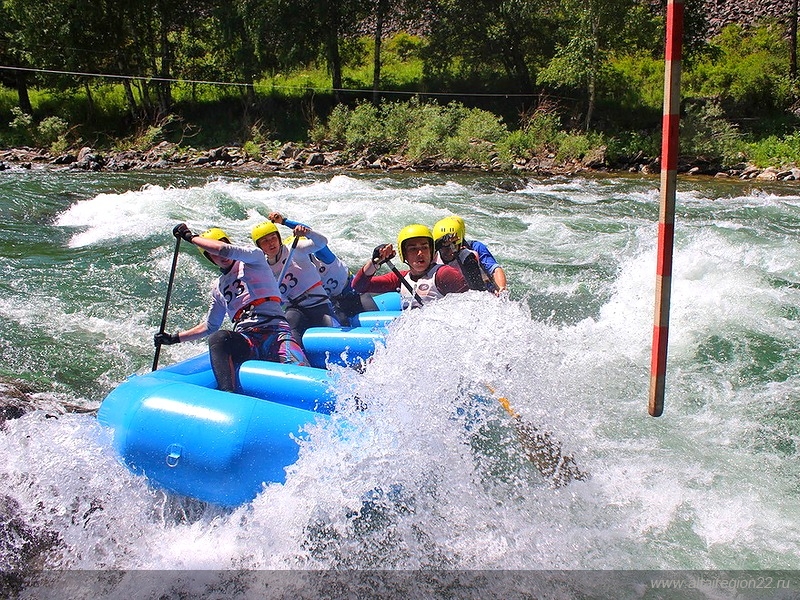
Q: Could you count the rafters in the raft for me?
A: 6